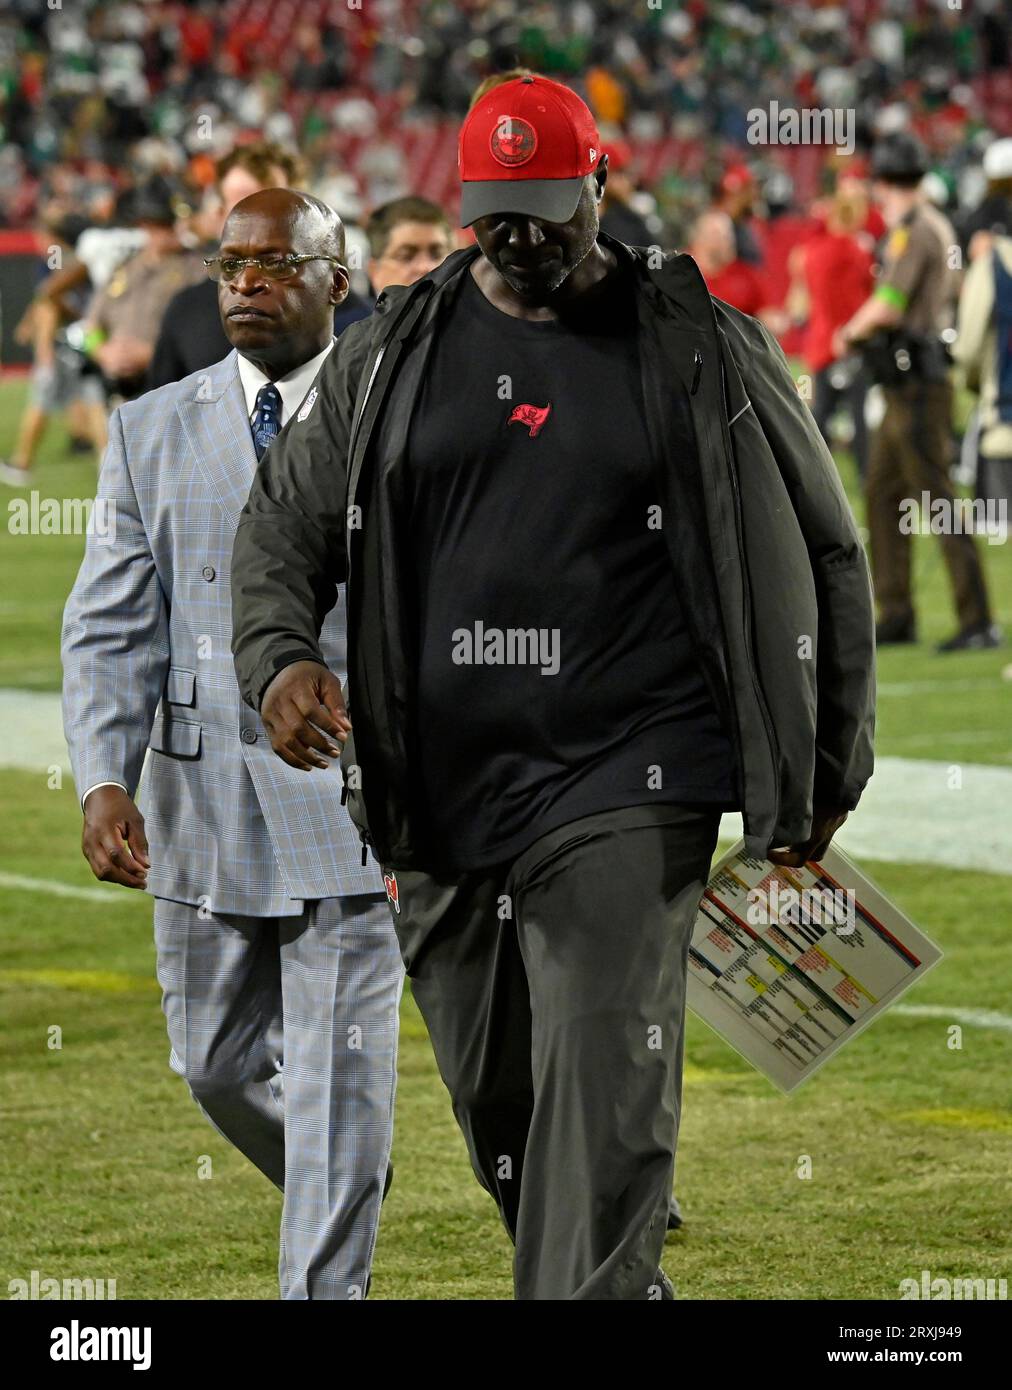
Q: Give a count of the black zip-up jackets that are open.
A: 1